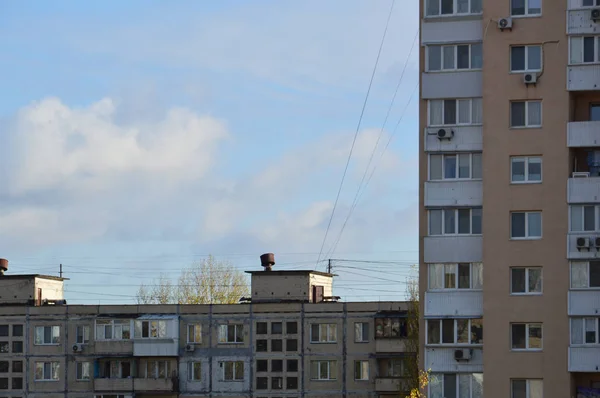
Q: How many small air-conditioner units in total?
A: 9